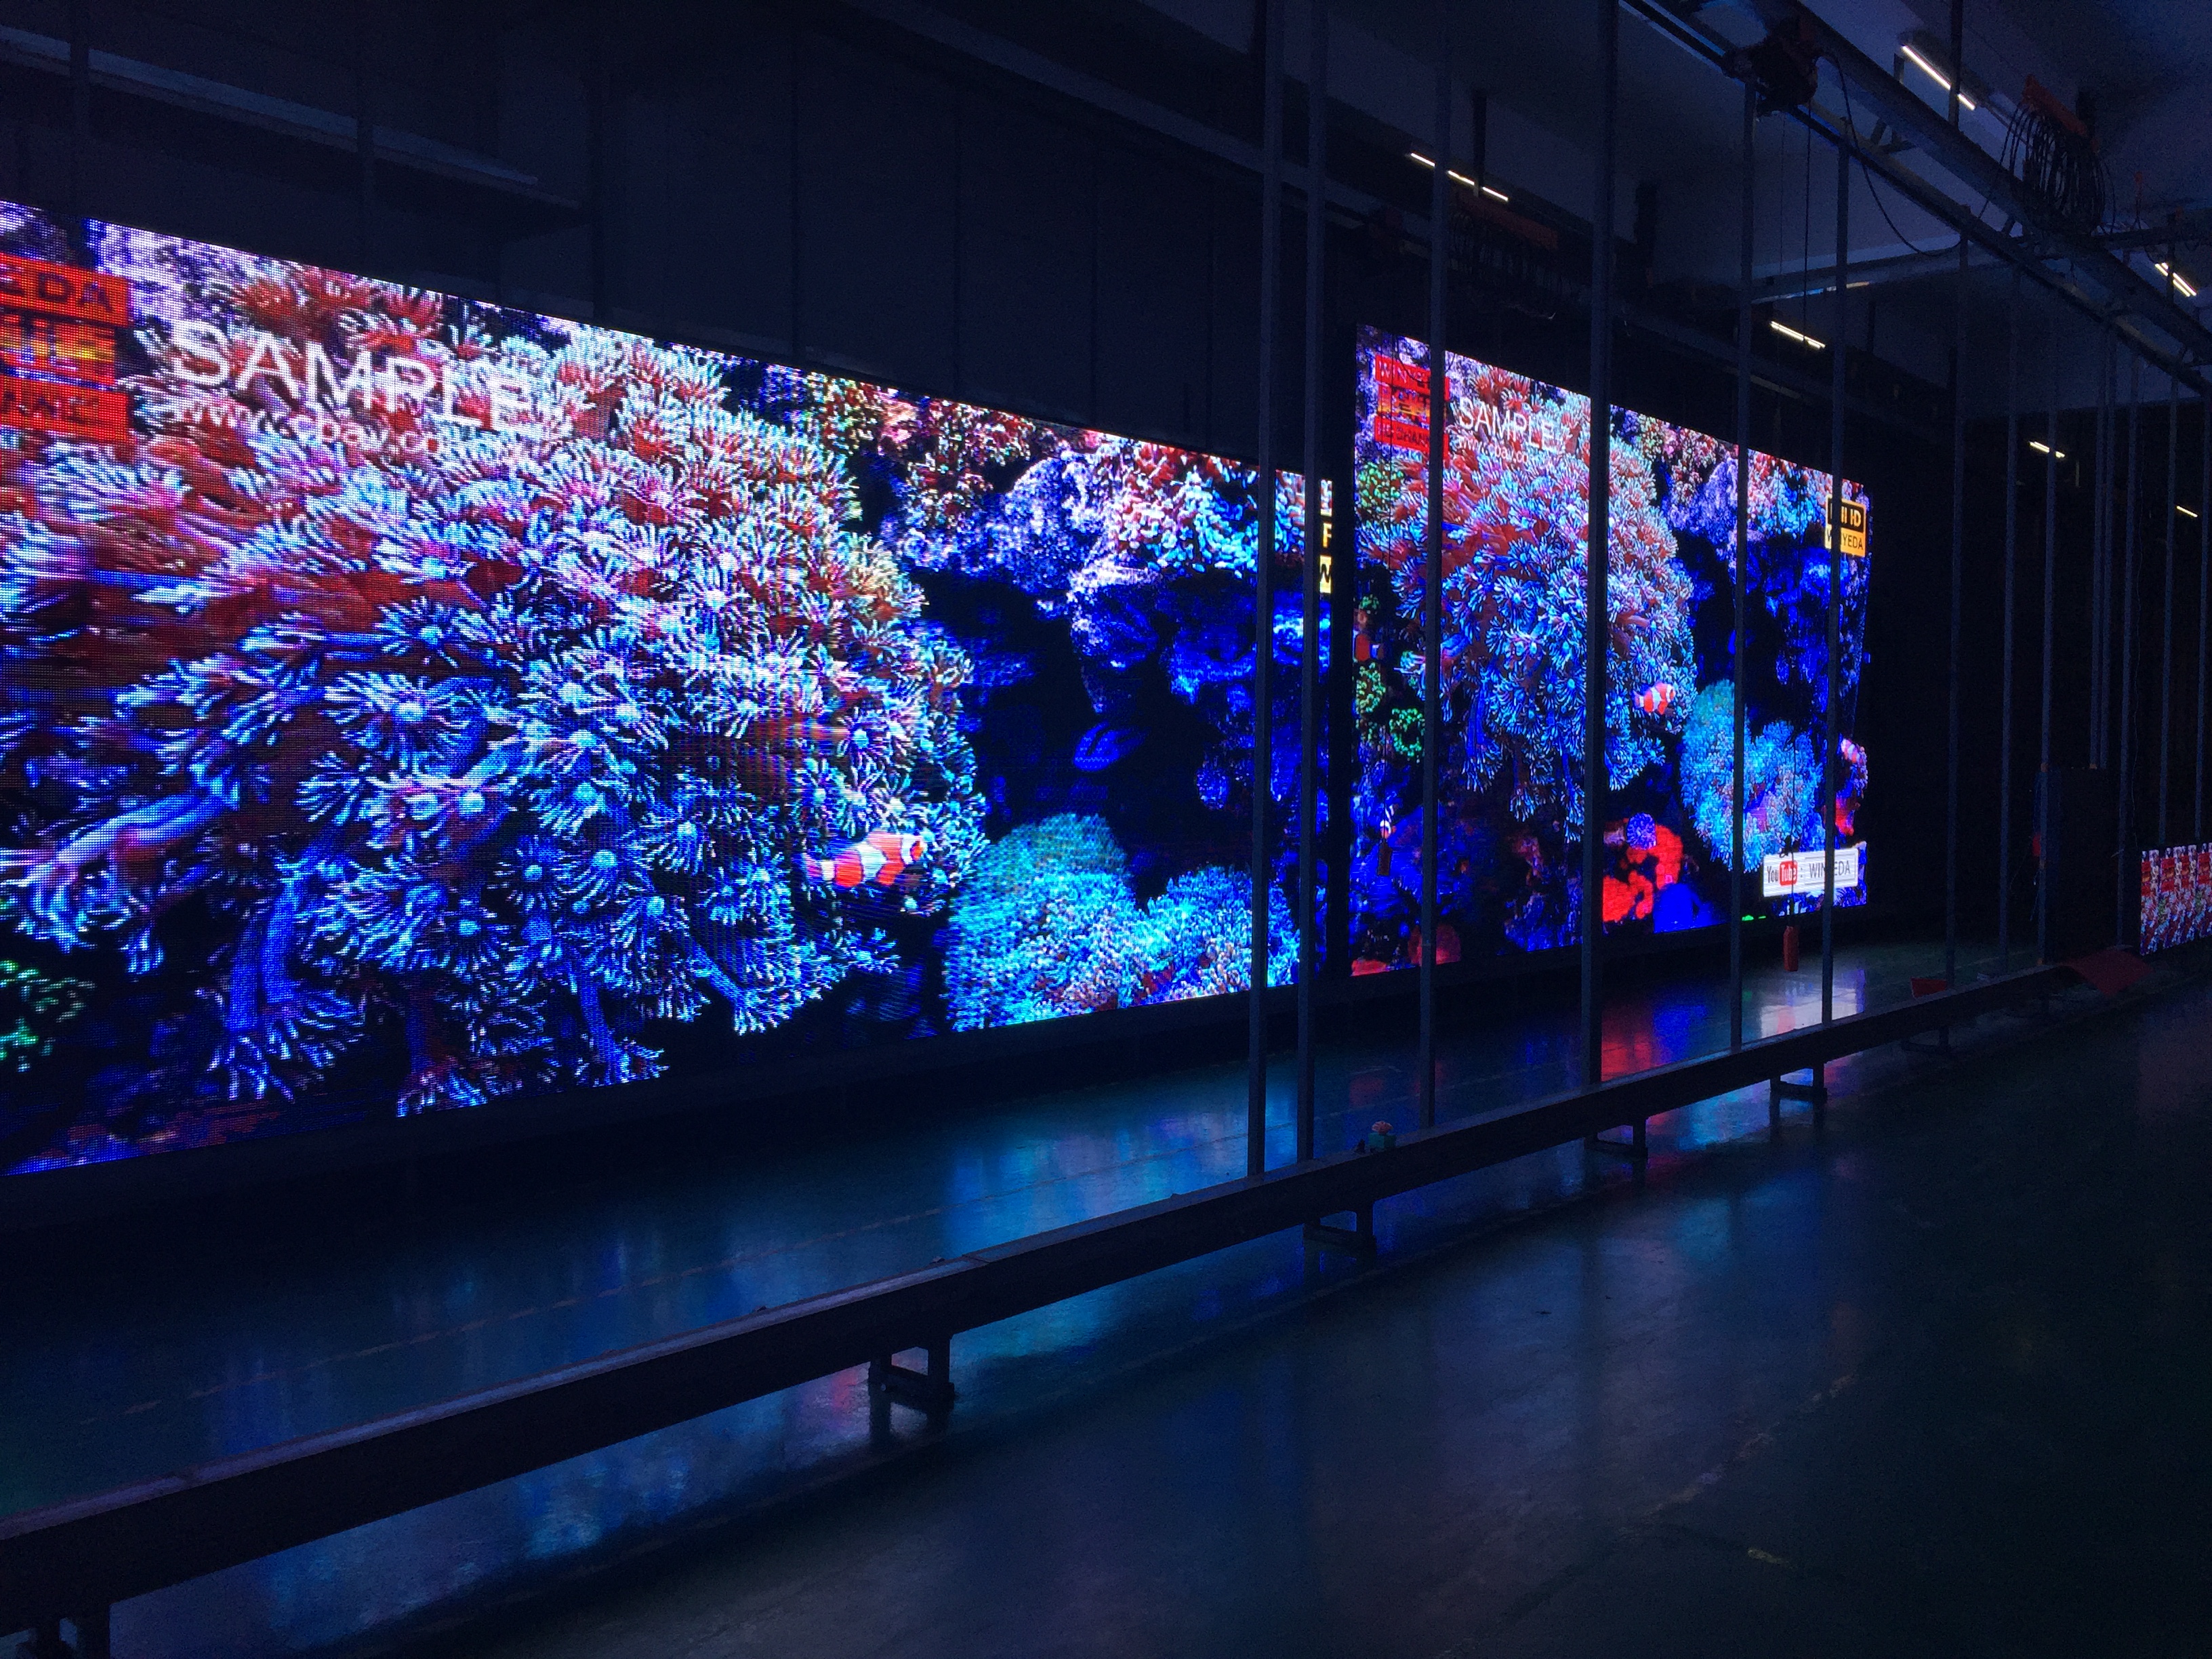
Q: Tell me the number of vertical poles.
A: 14